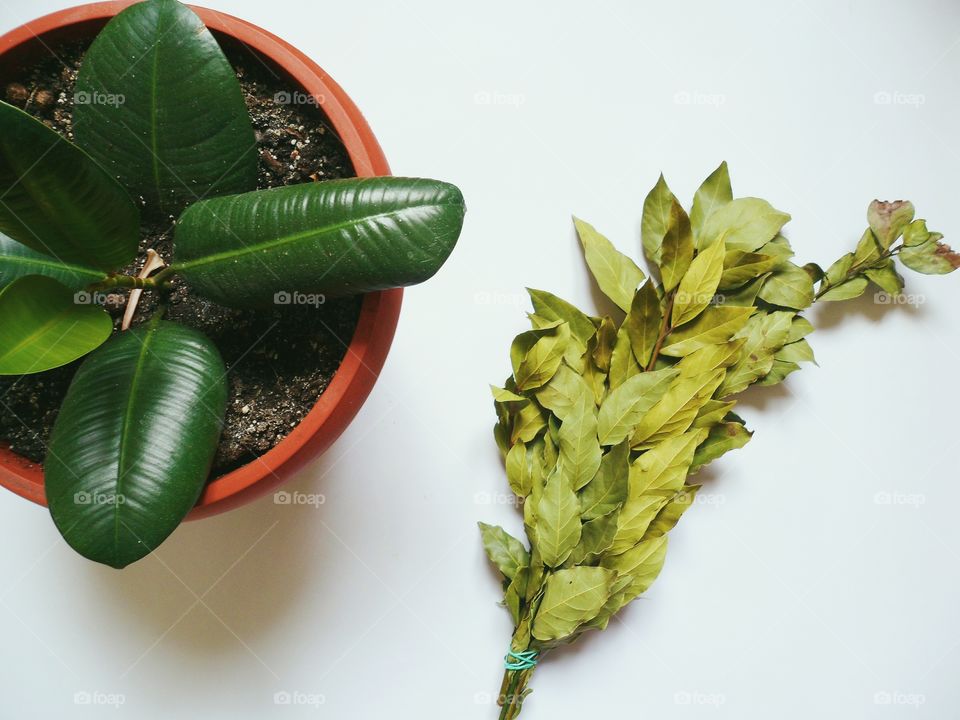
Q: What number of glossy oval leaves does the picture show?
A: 6